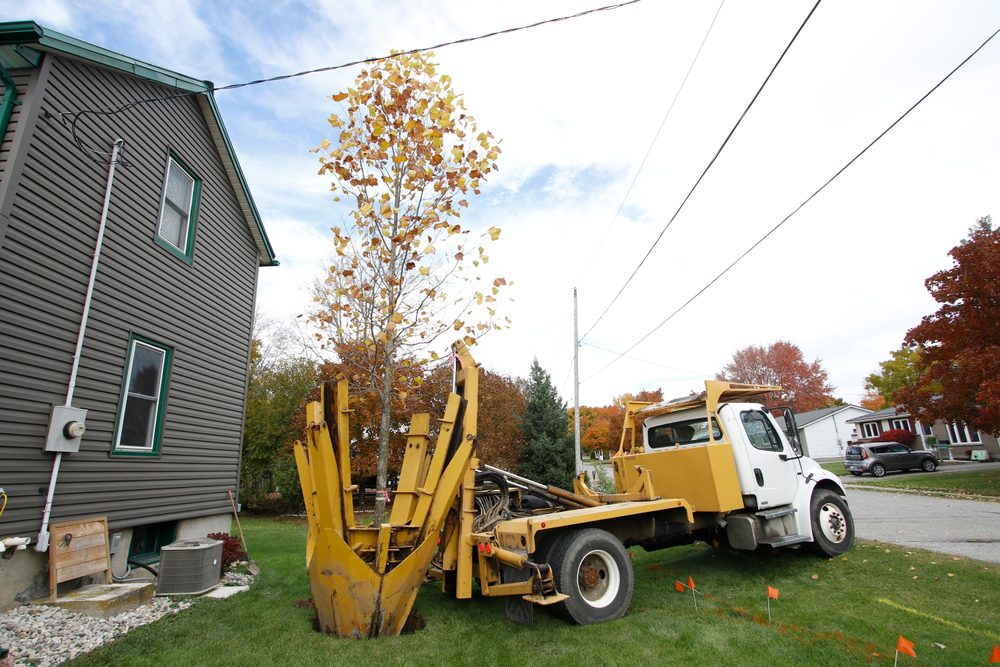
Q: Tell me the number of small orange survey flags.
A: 5